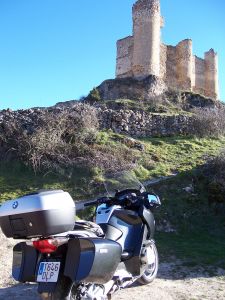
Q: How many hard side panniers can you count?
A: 2